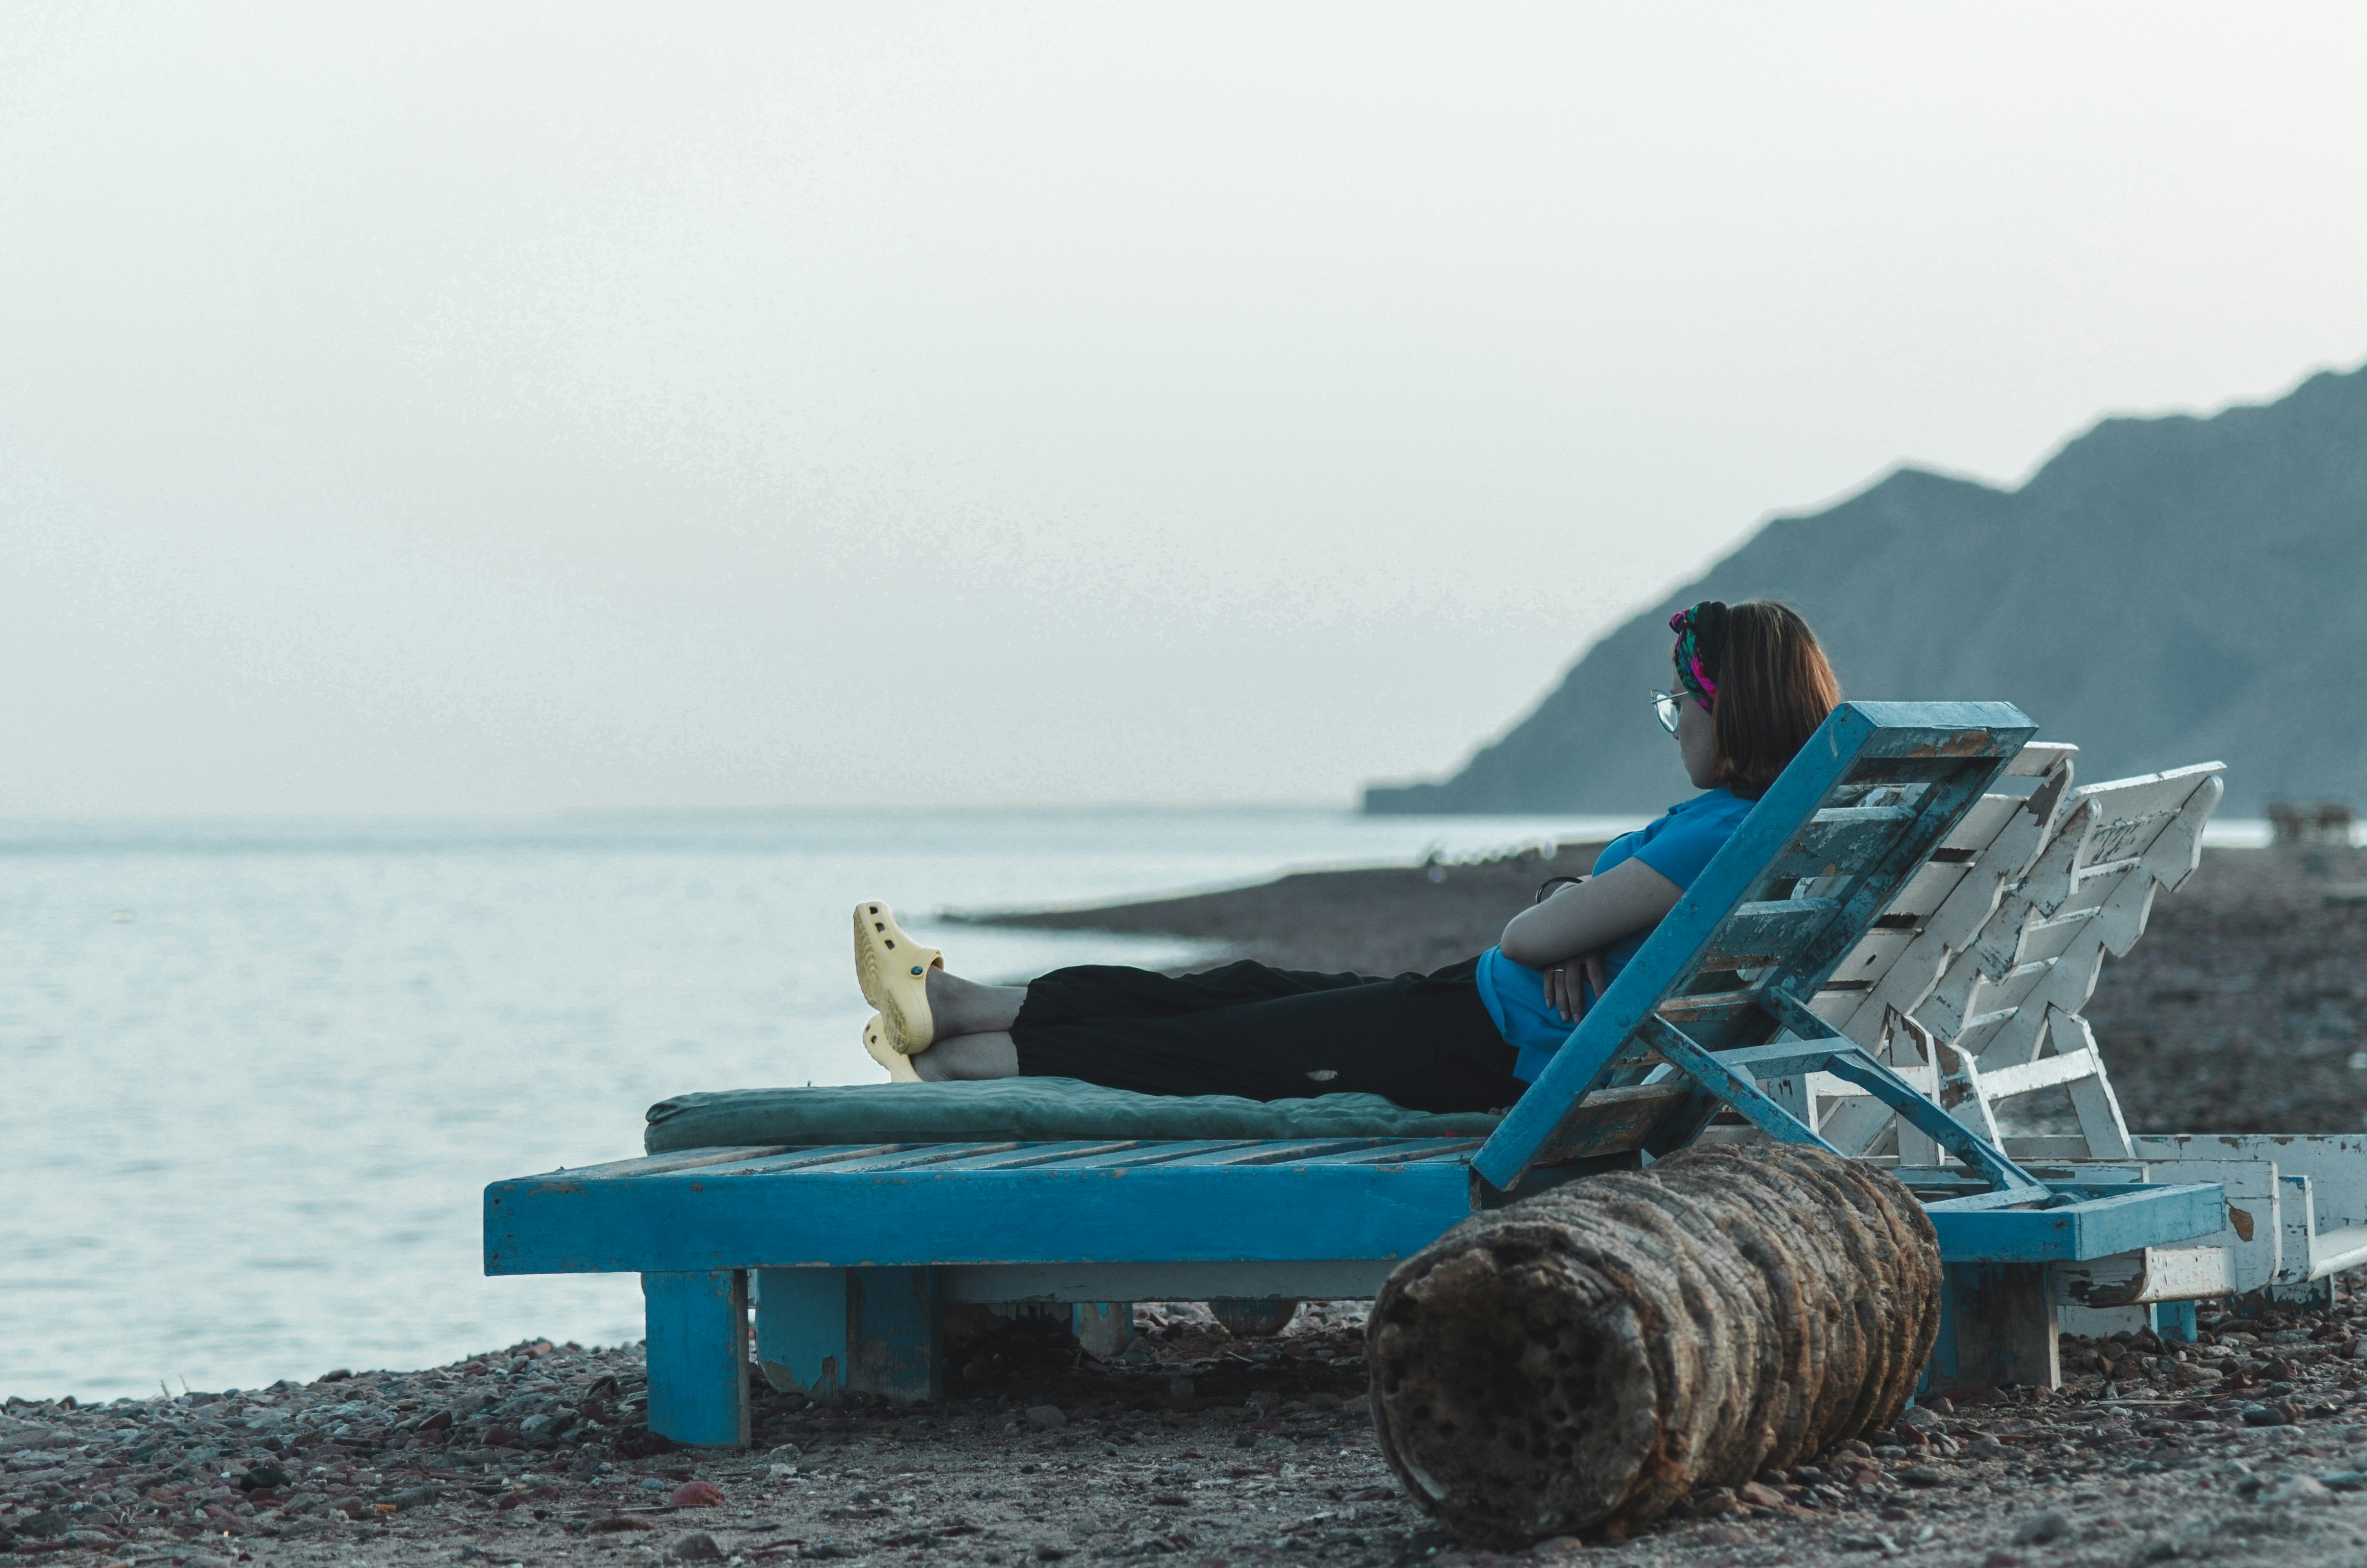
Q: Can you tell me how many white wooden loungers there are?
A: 2